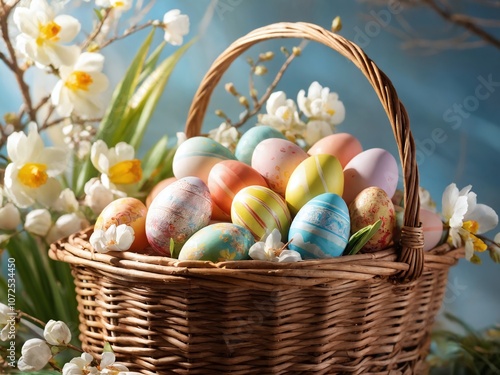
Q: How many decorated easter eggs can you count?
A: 15